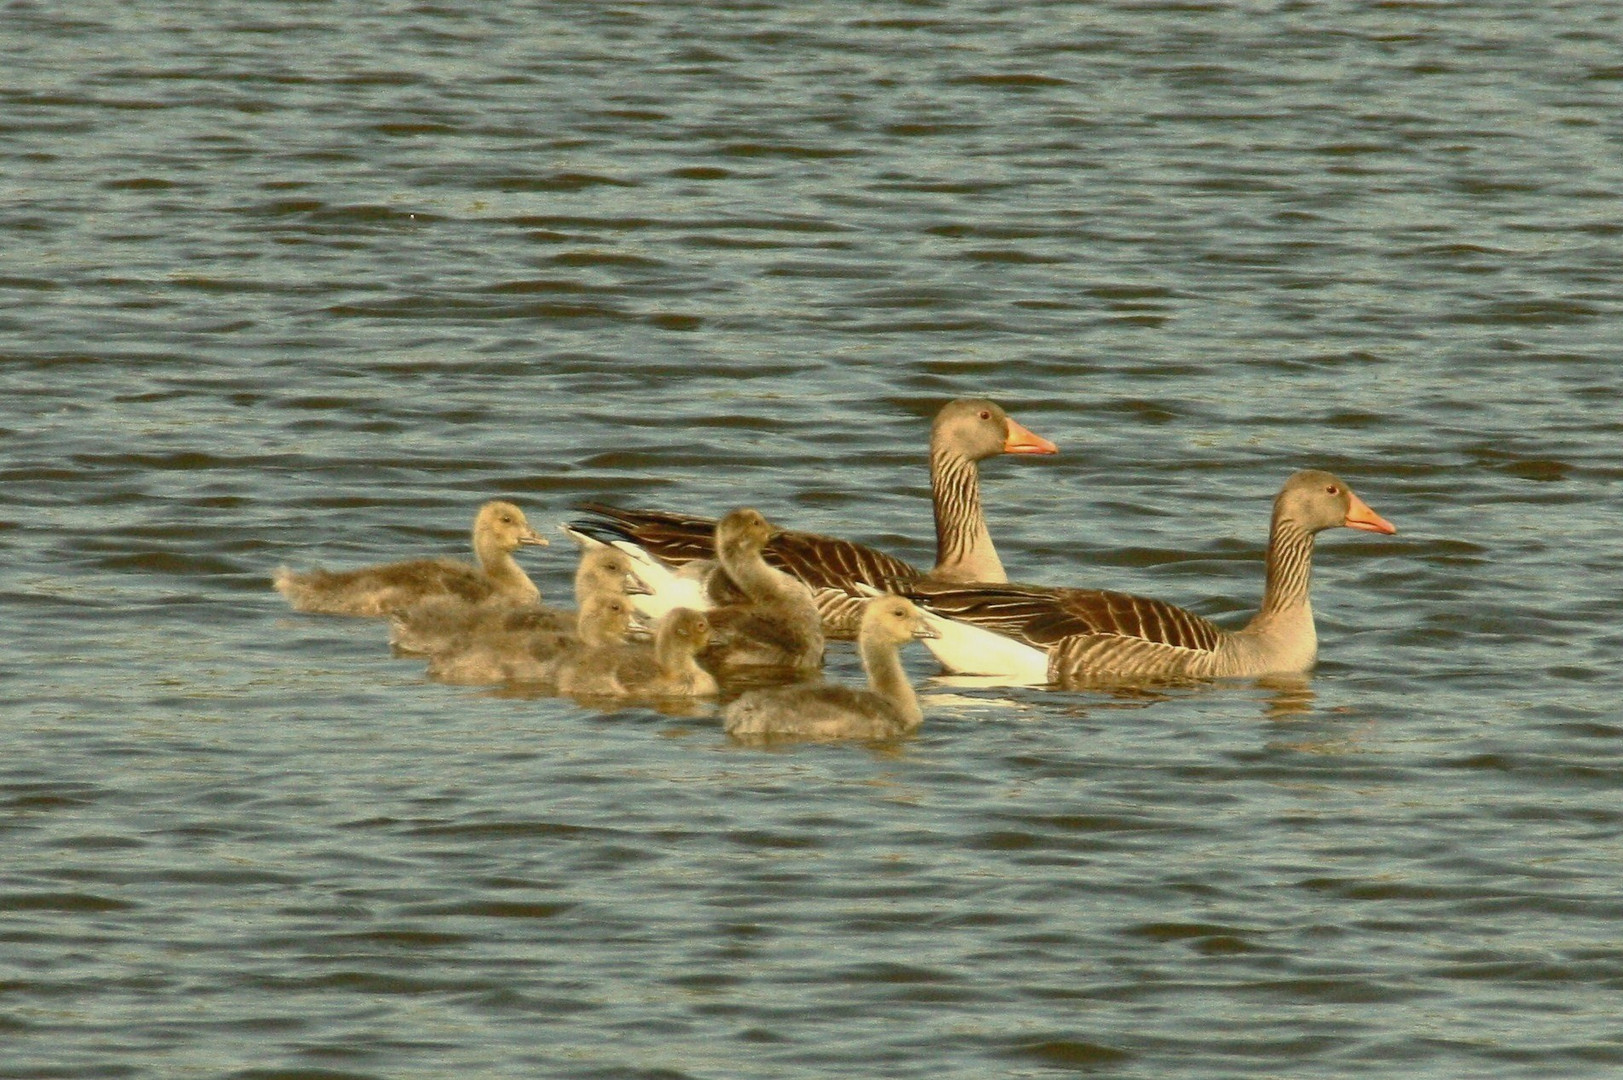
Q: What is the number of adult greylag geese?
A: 2